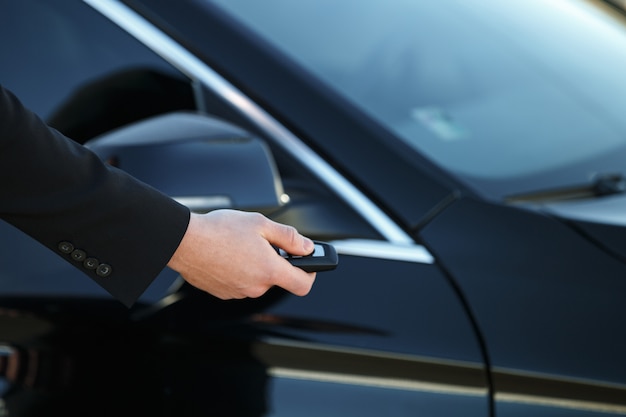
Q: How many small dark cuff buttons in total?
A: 4